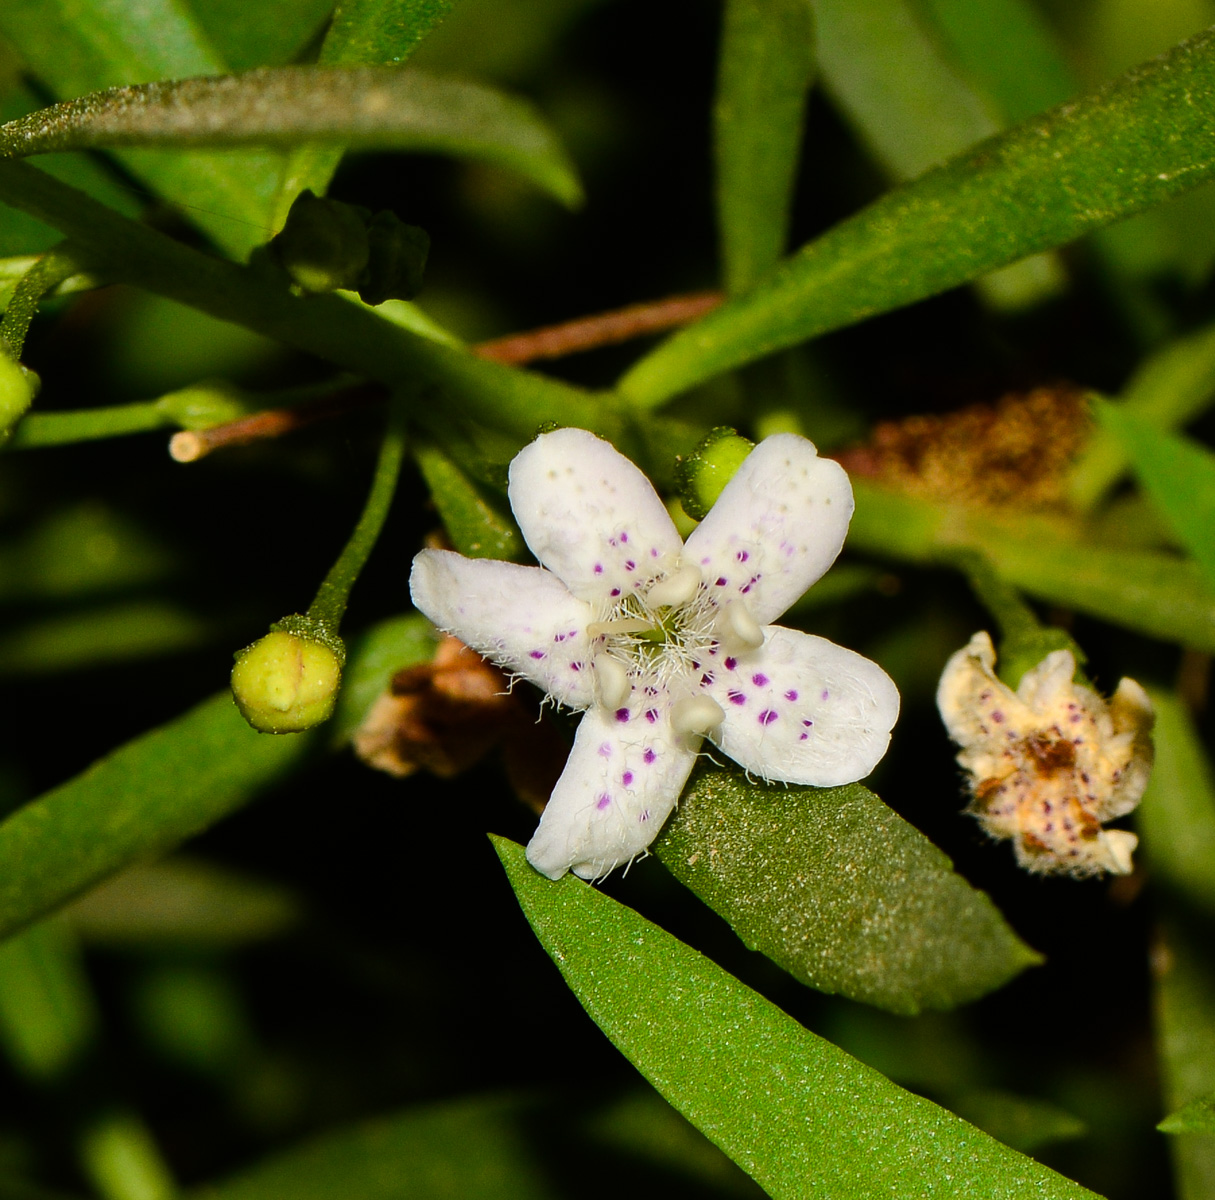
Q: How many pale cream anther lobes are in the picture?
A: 4